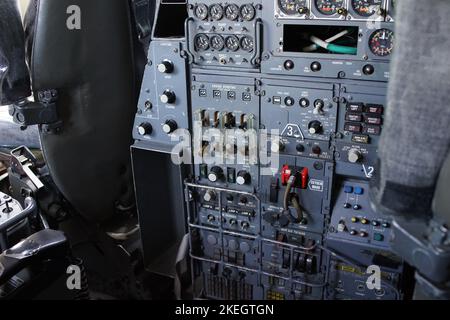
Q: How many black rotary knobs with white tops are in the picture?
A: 7